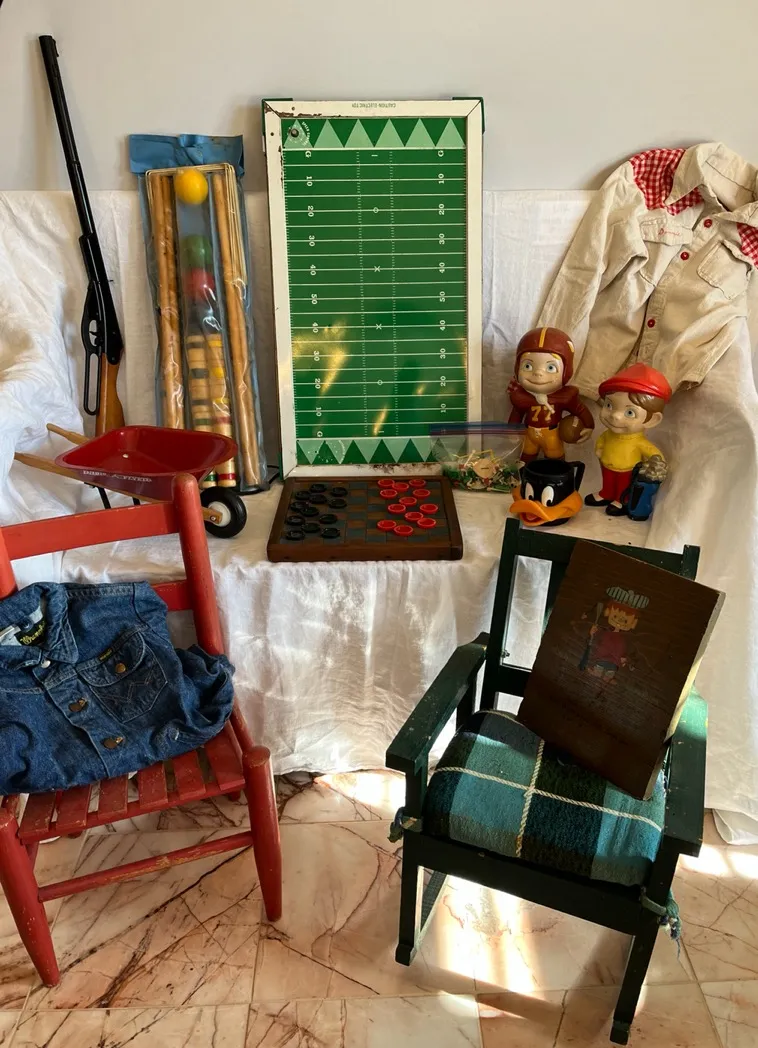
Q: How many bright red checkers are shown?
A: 12